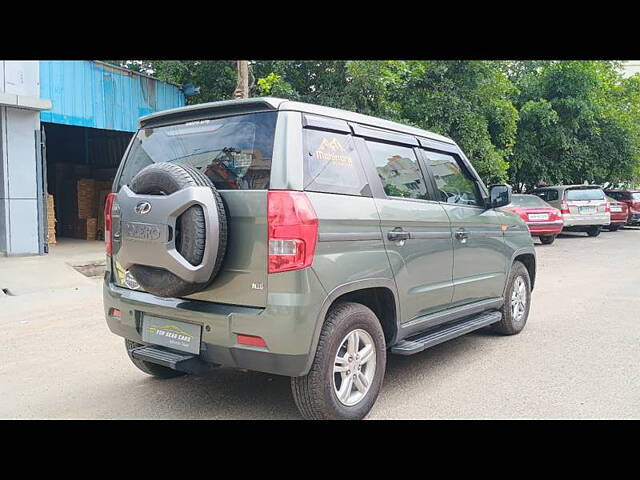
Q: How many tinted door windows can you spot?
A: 2